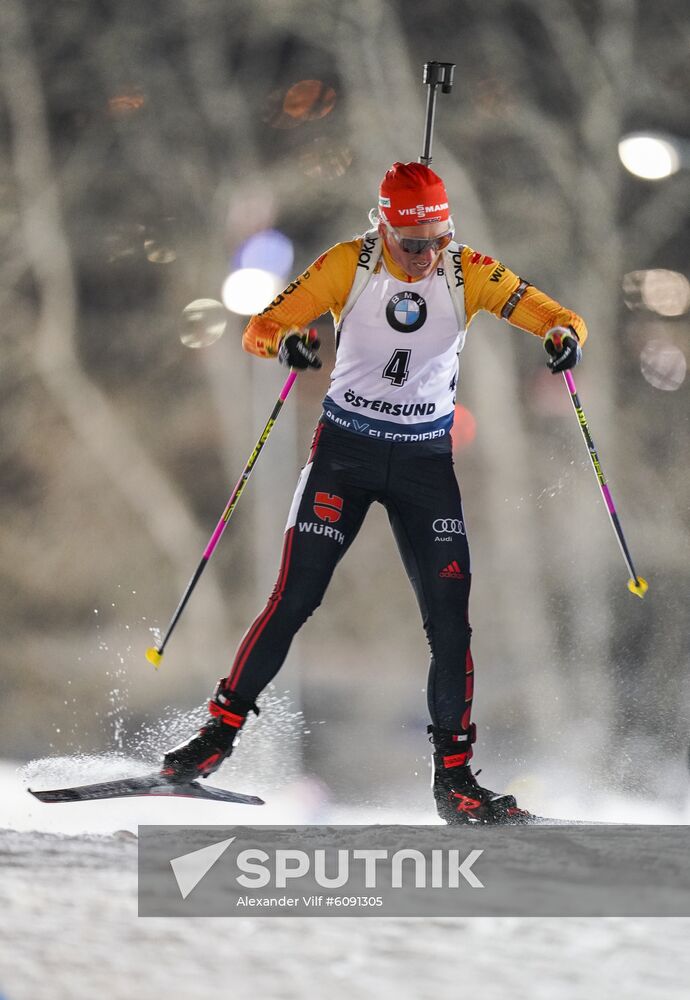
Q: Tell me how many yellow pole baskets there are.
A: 2